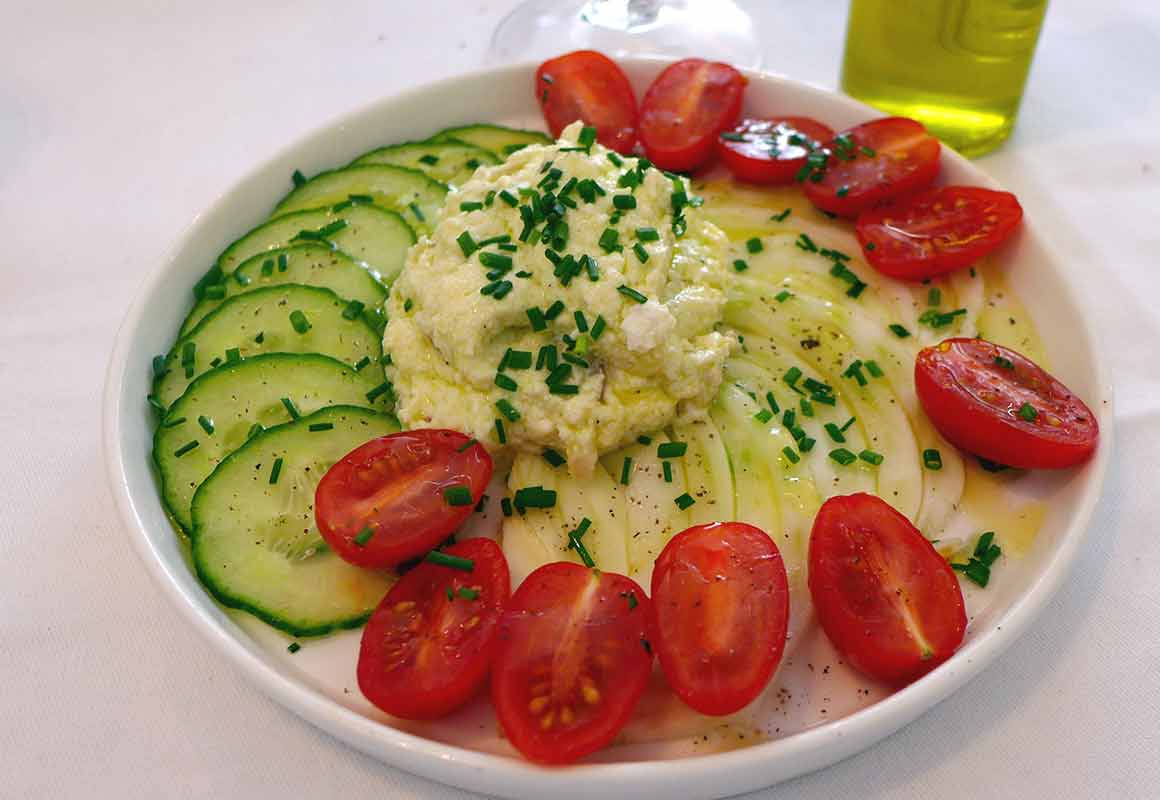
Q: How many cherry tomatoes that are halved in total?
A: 11